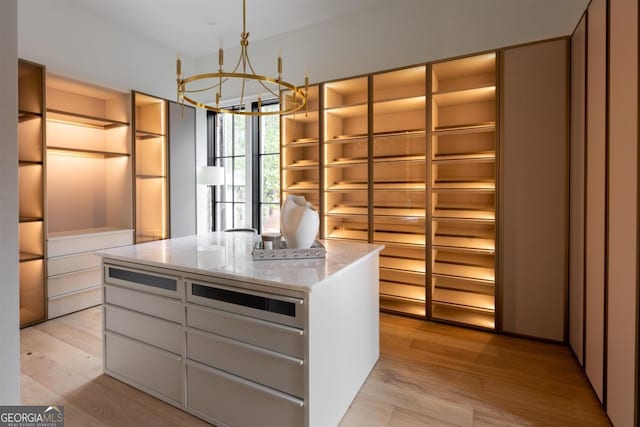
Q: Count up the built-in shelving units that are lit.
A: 7